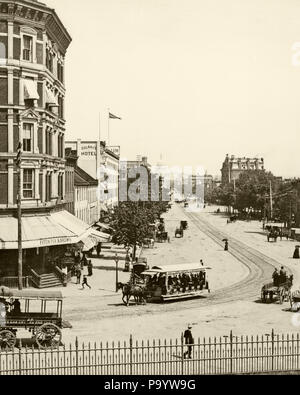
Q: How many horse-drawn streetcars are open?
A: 1